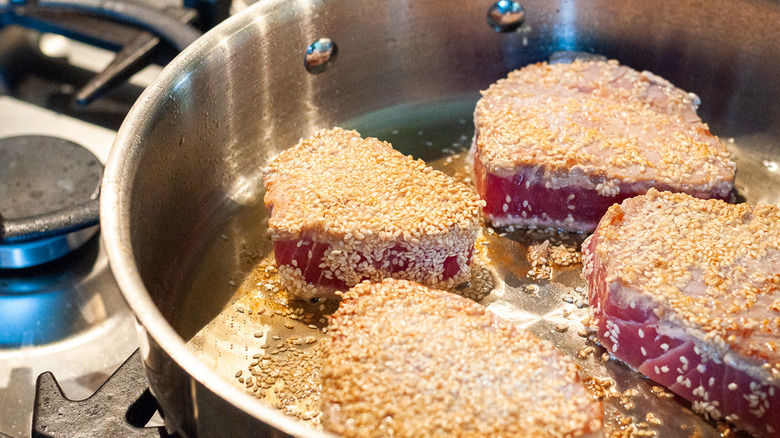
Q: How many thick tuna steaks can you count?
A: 4